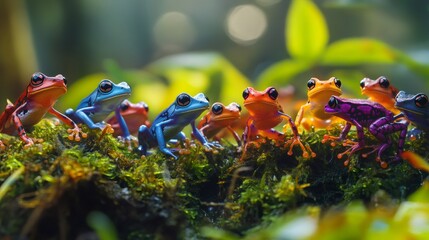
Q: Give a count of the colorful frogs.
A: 10